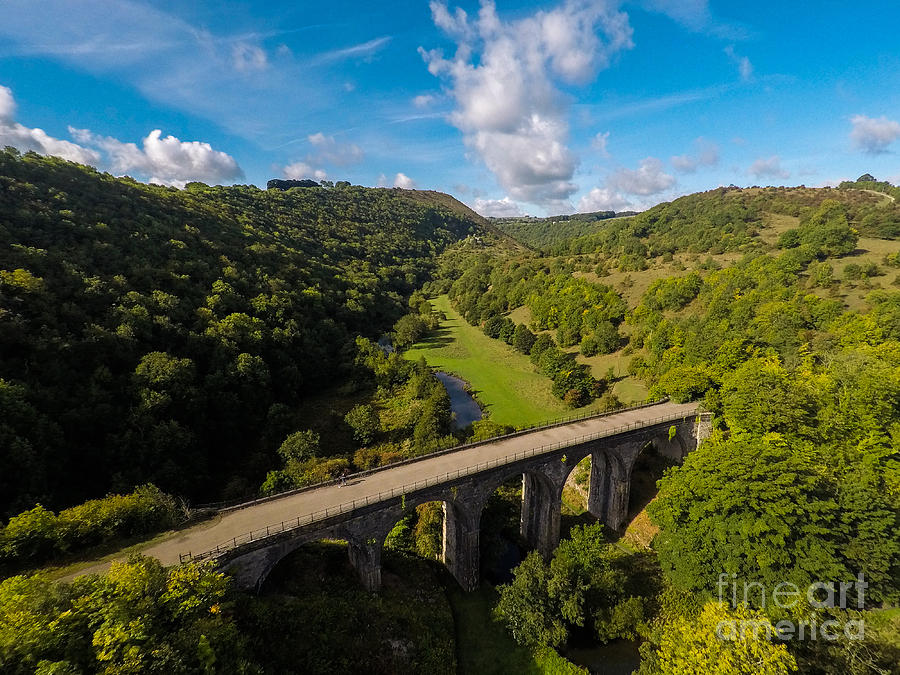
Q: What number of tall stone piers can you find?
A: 4